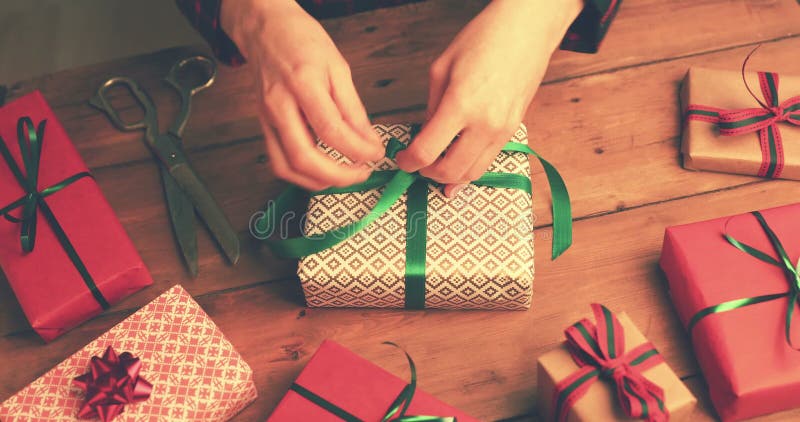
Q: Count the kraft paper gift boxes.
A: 2